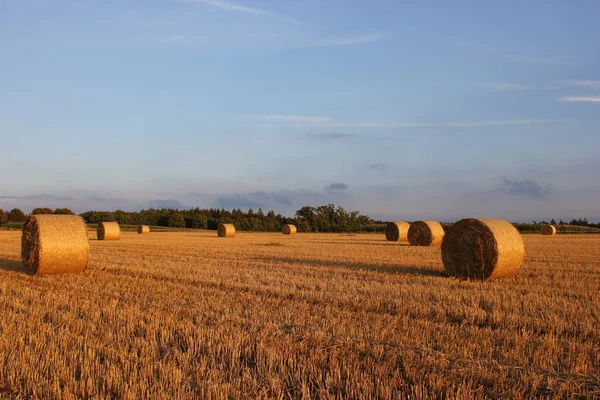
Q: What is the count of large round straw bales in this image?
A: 9